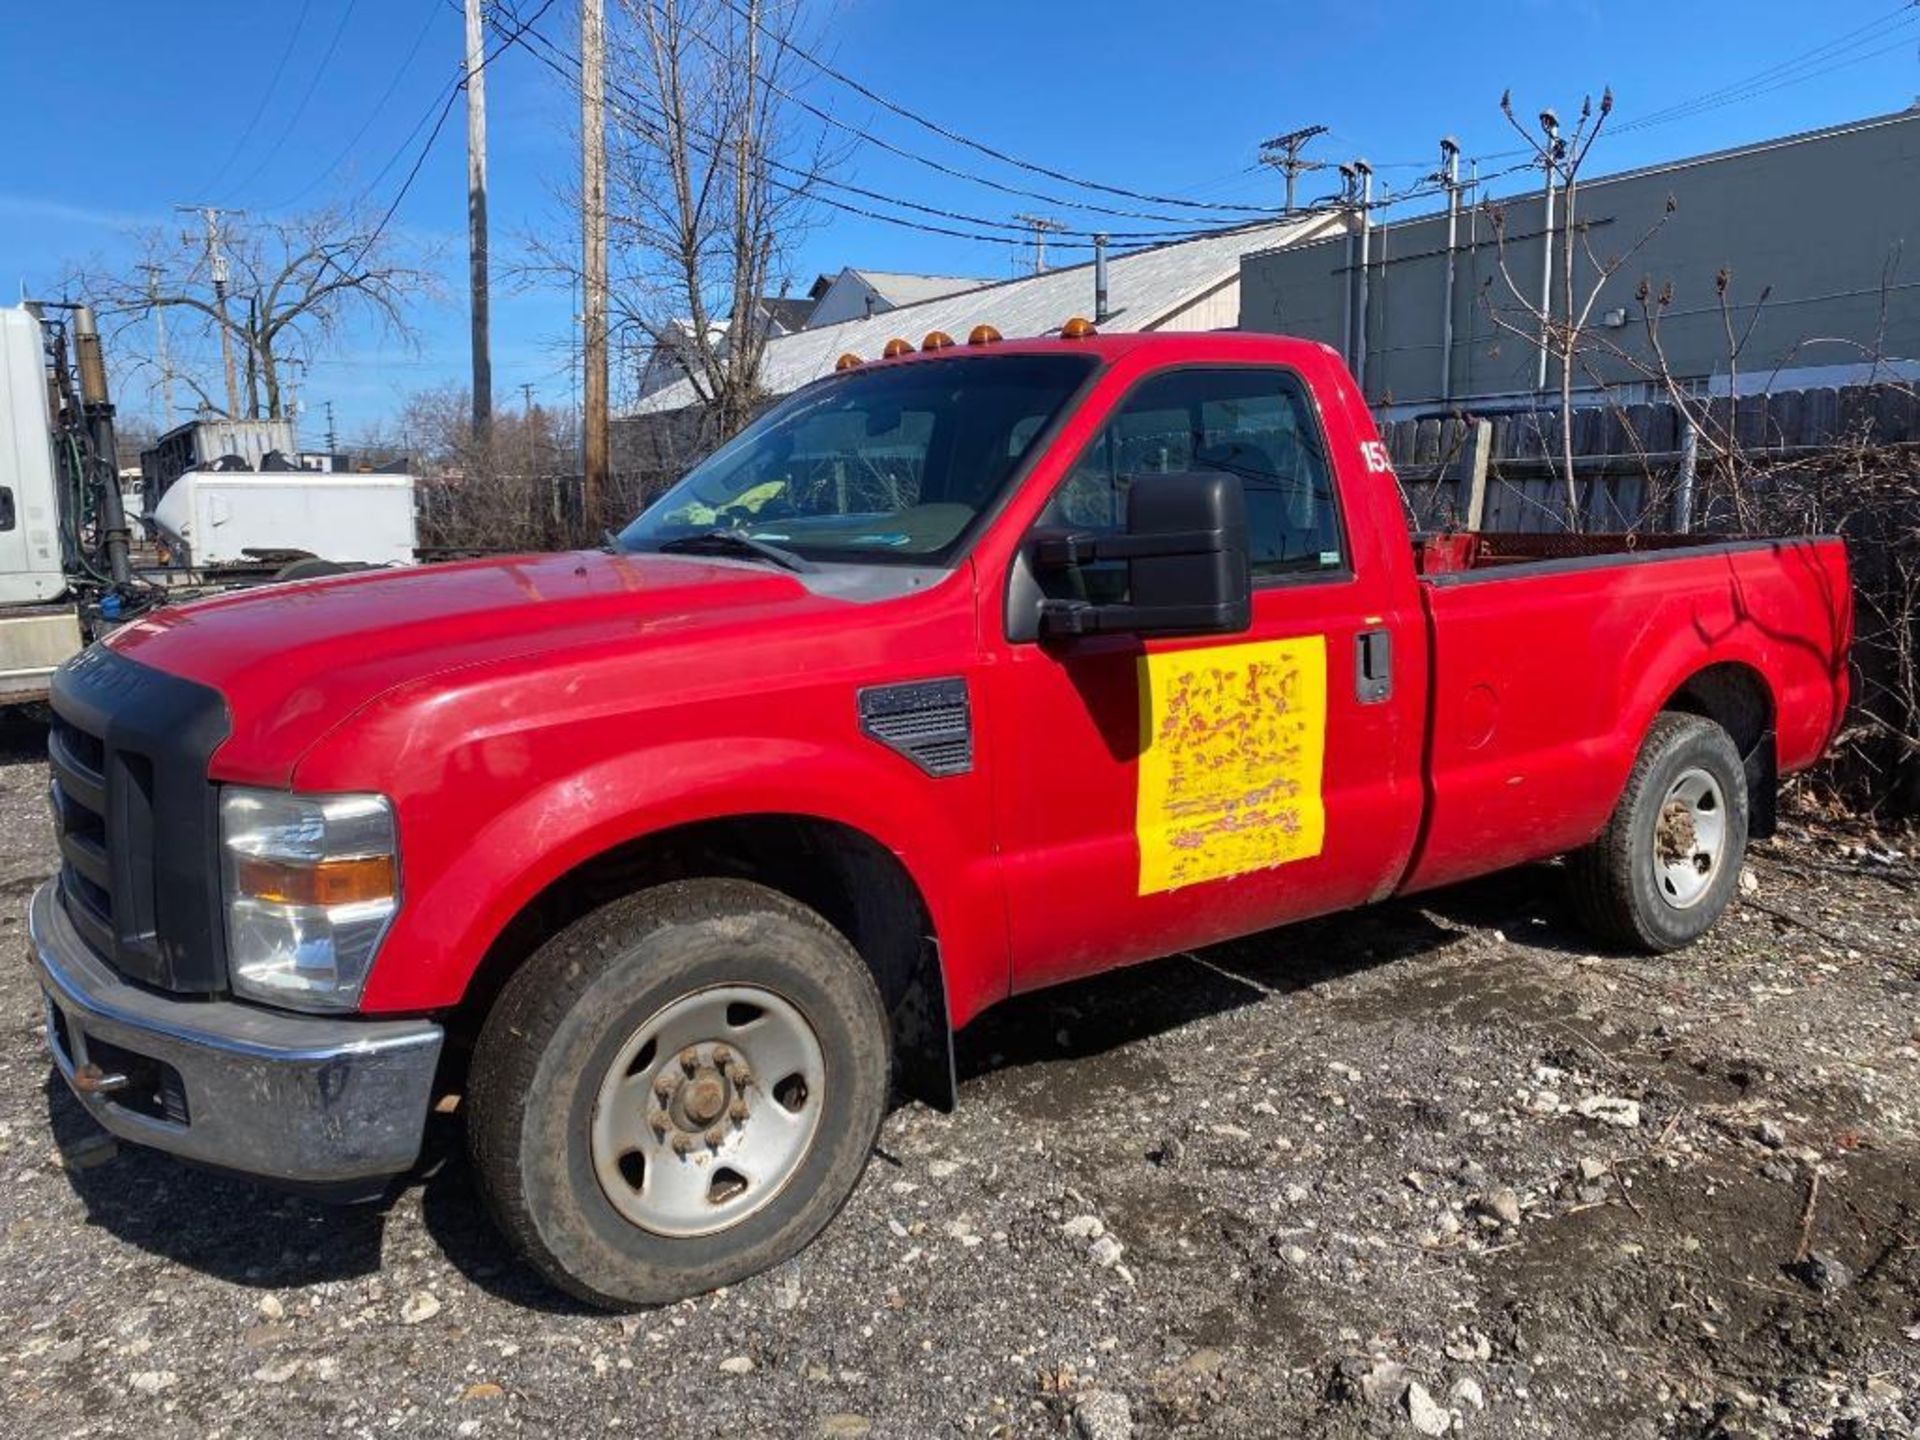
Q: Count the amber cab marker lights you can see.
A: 5